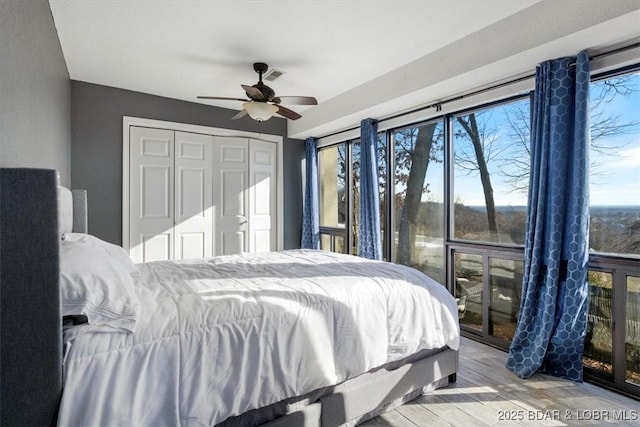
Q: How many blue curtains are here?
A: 3